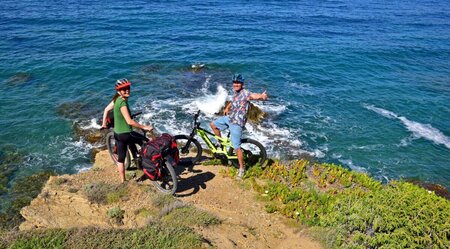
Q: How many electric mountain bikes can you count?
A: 2